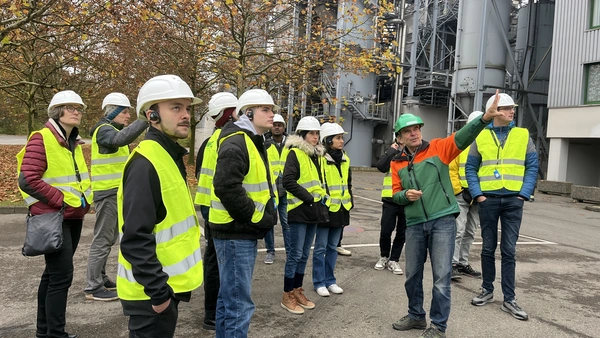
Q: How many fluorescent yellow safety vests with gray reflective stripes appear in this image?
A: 11